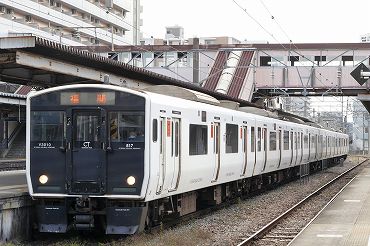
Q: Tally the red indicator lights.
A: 2